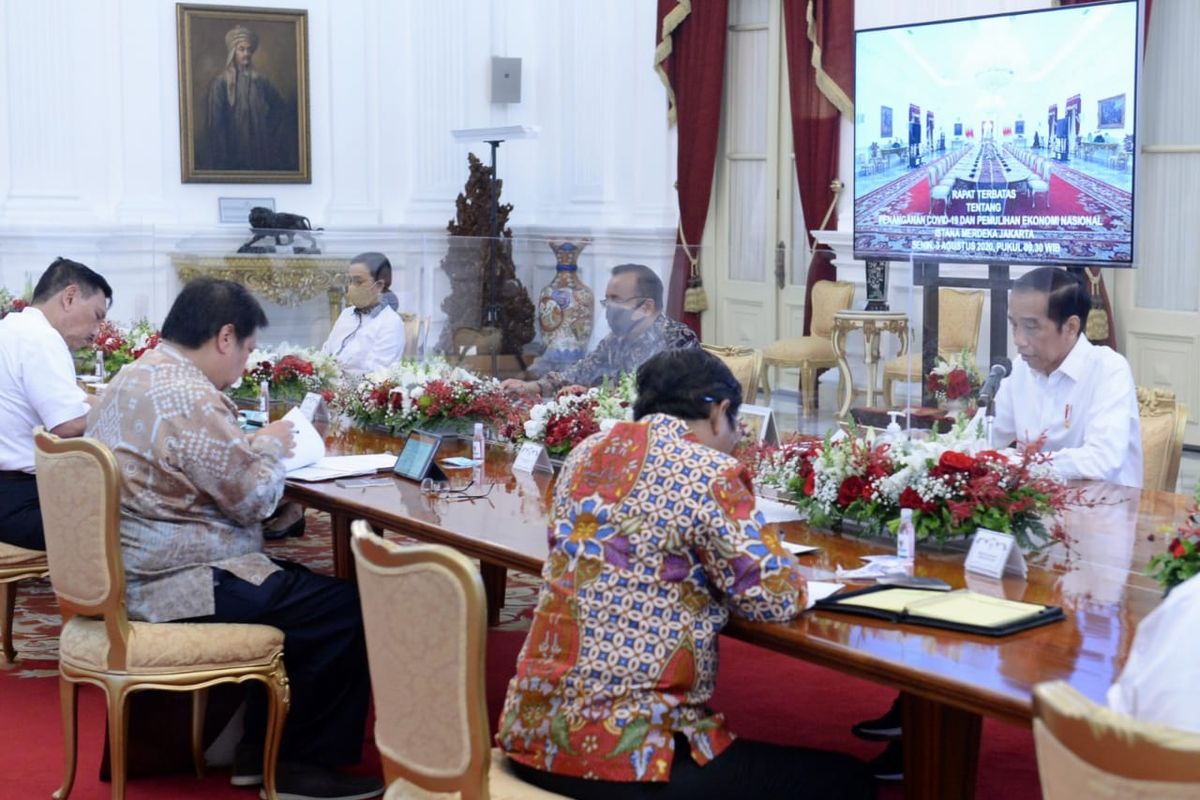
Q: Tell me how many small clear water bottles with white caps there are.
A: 4